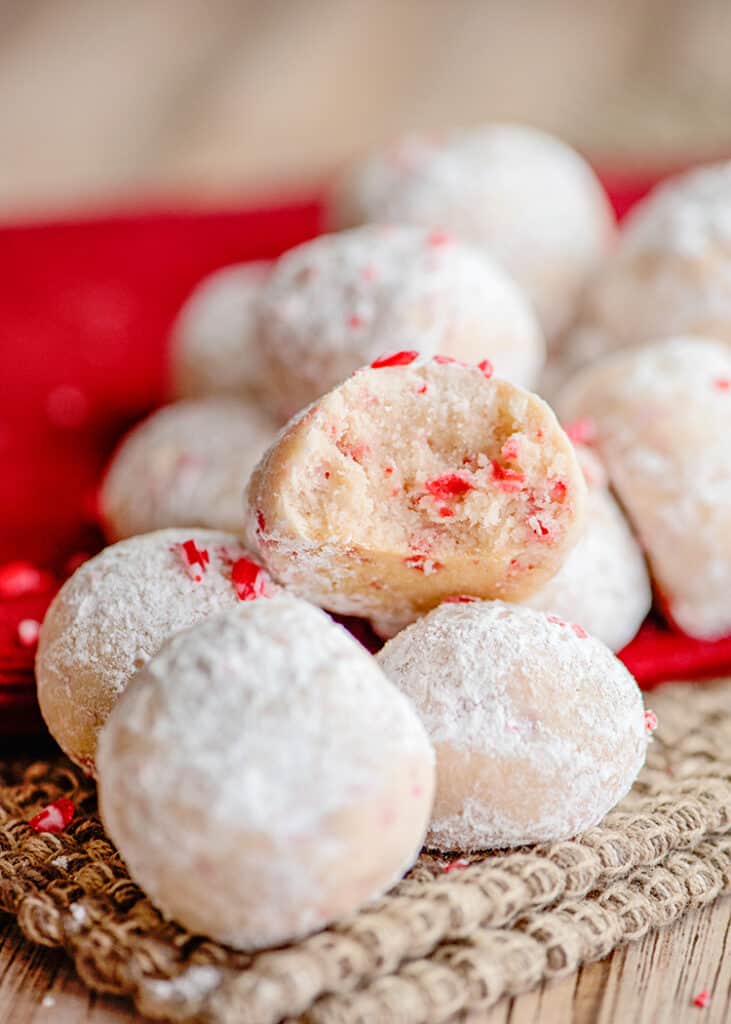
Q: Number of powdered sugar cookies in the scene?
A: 11